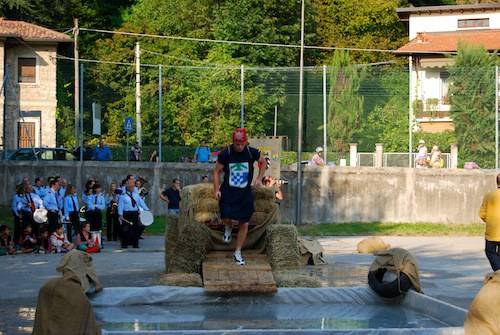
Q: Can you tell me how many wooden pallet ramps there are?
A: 1